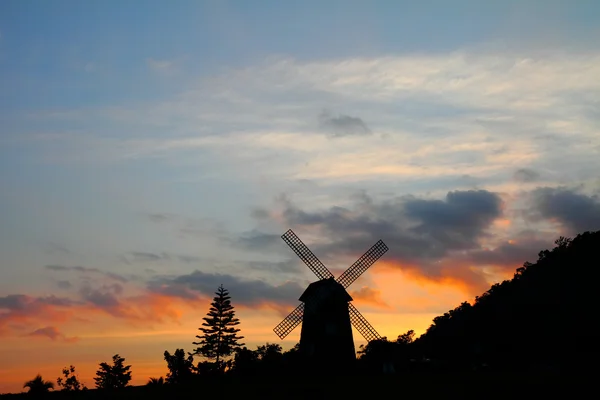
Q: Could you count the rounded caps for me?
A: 1